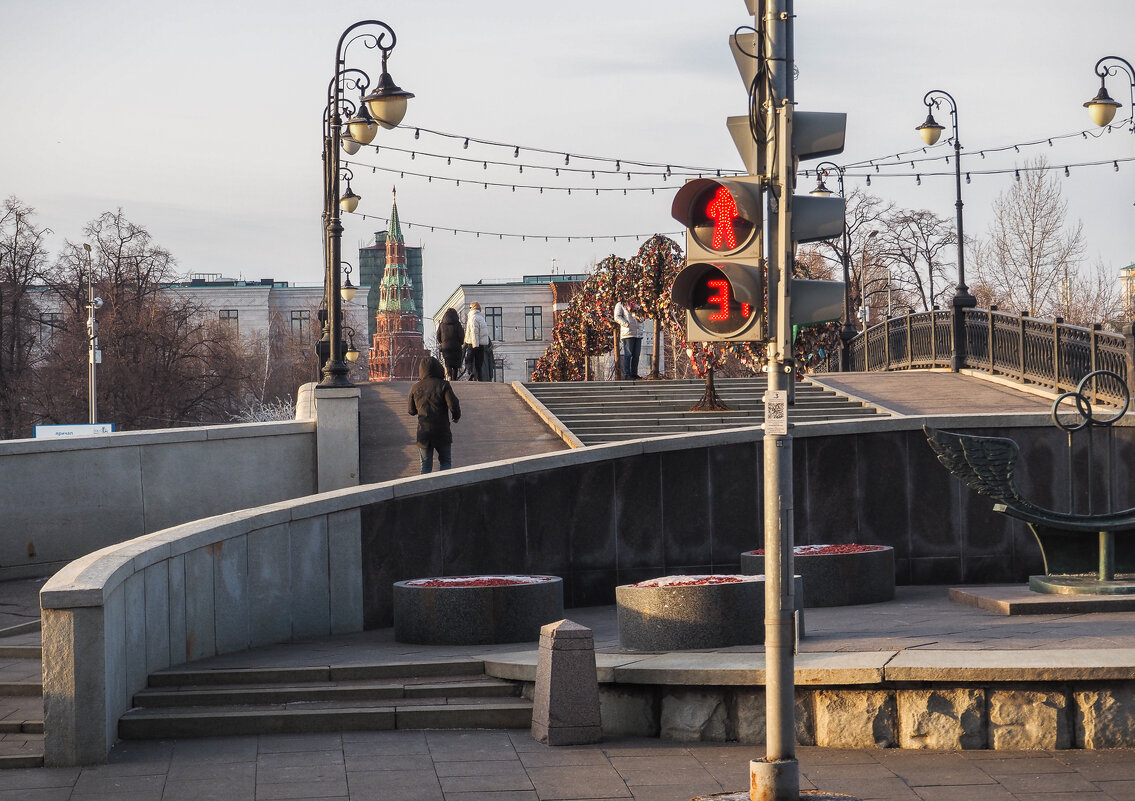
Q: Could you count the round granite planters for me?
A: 3